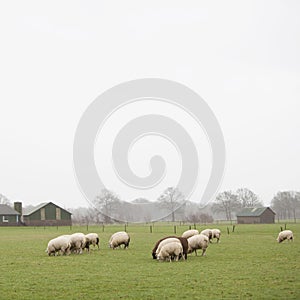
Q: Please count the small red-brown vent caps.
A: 0